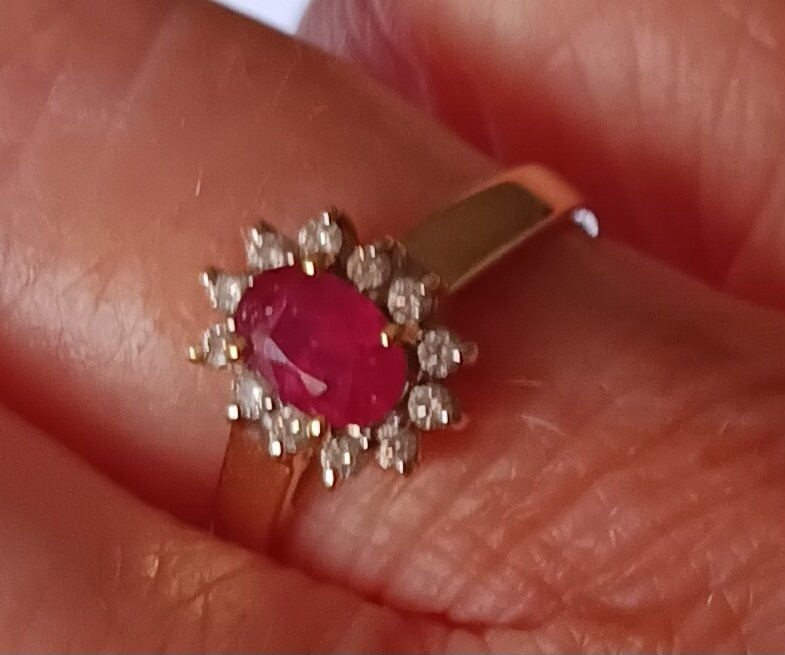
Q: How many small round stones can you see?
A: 12